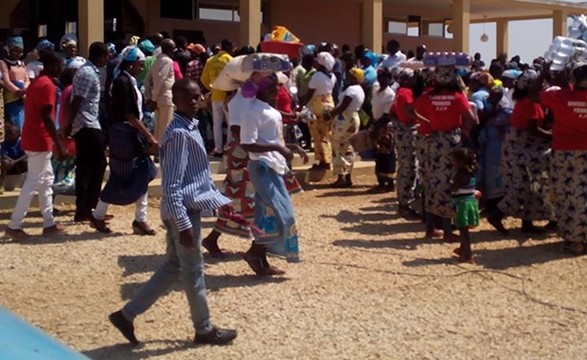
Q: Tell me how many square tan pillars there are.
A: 6